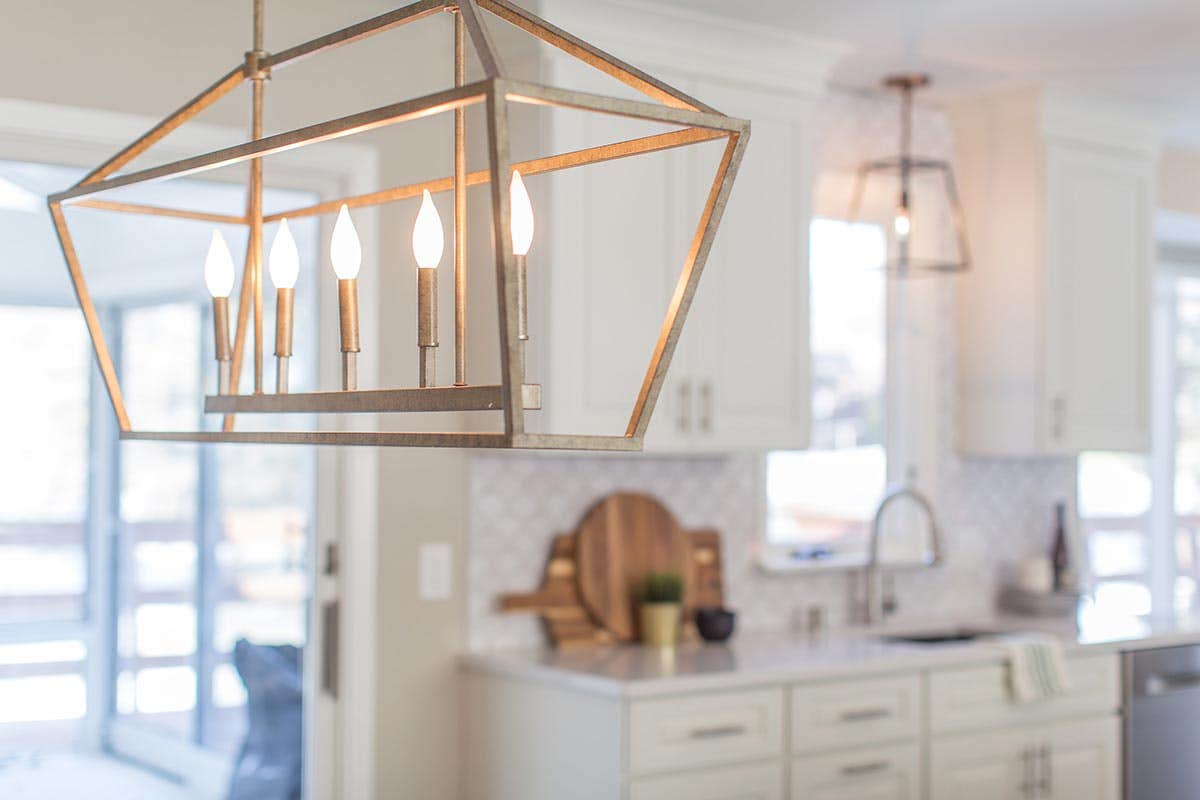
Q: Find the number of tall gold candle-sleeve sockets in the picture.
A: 5